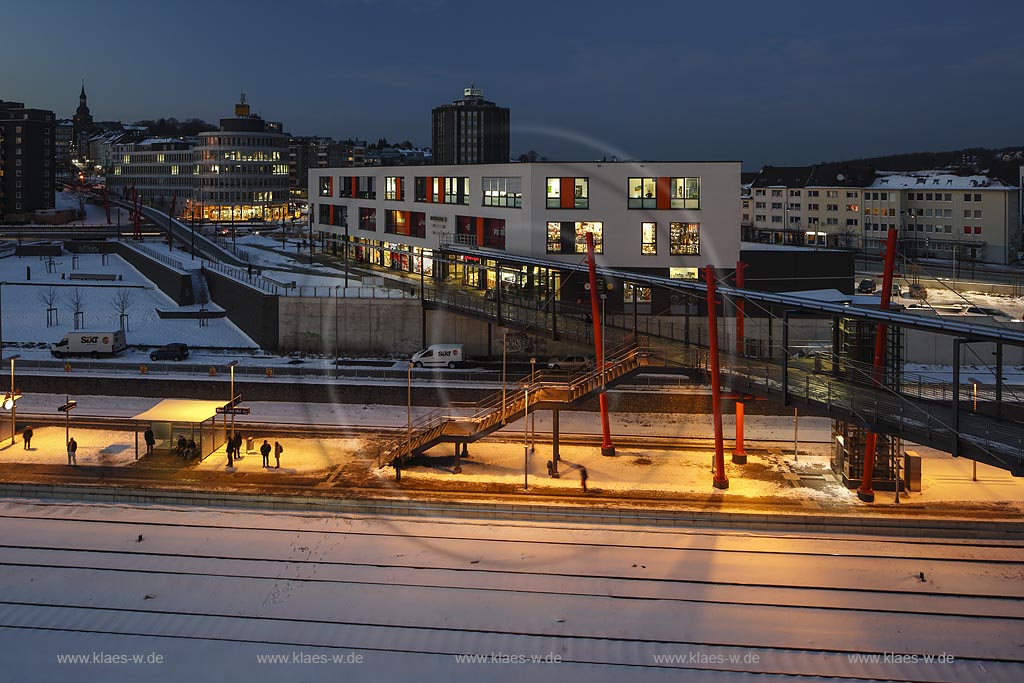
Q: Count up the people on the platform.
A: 12